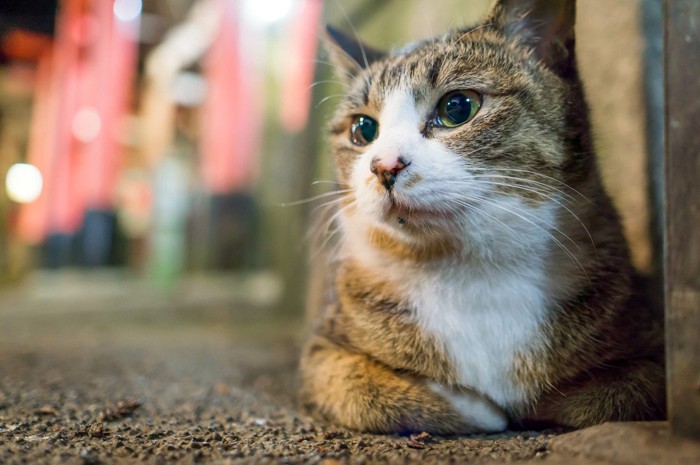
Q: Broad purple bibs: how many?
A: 0